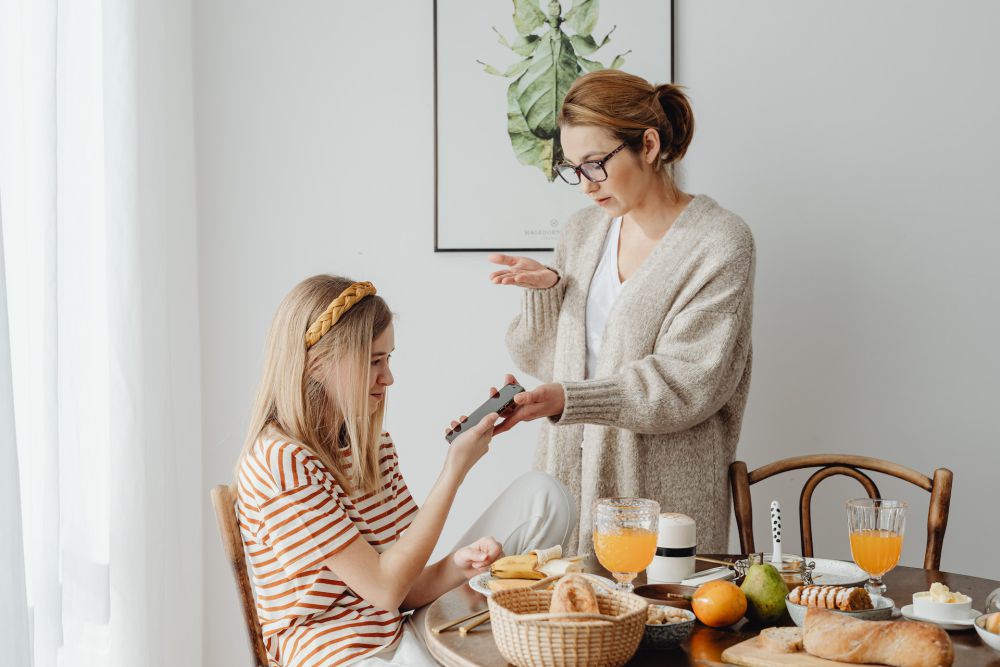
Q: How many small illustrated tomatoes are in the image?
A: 0